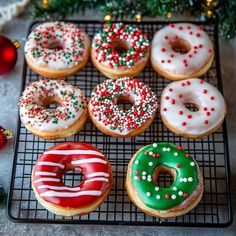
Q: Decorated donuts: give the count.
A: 8